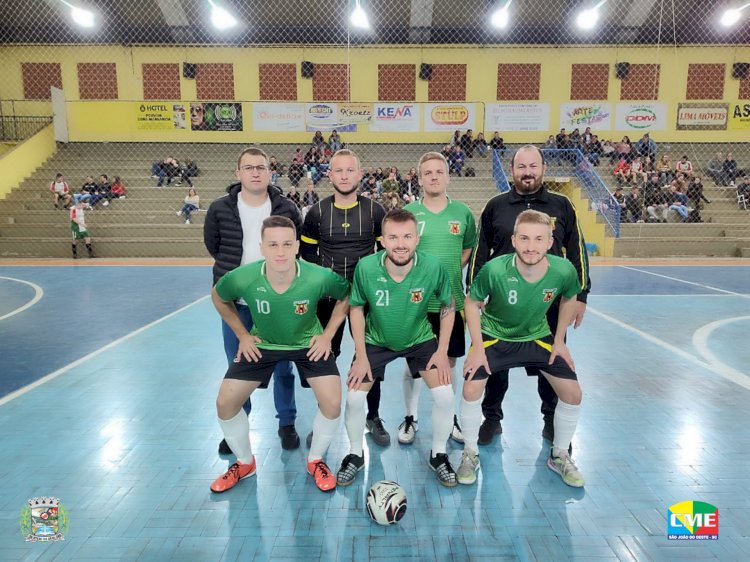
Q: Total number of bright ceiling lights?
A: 6